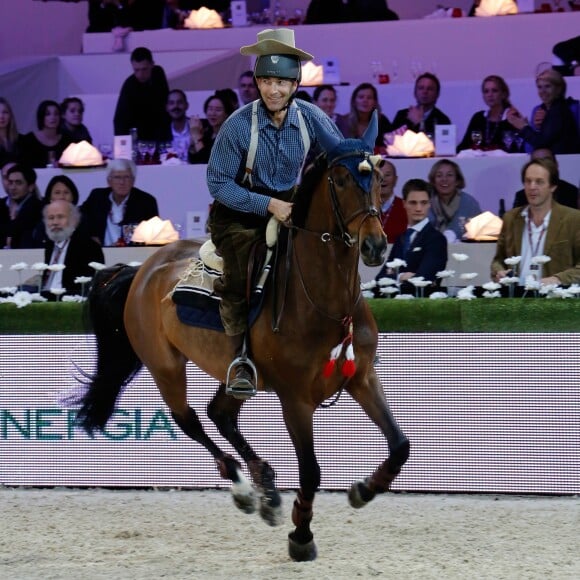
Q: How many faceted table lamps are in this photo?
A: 7